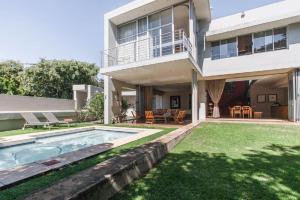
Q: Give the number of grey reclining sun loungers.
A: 2